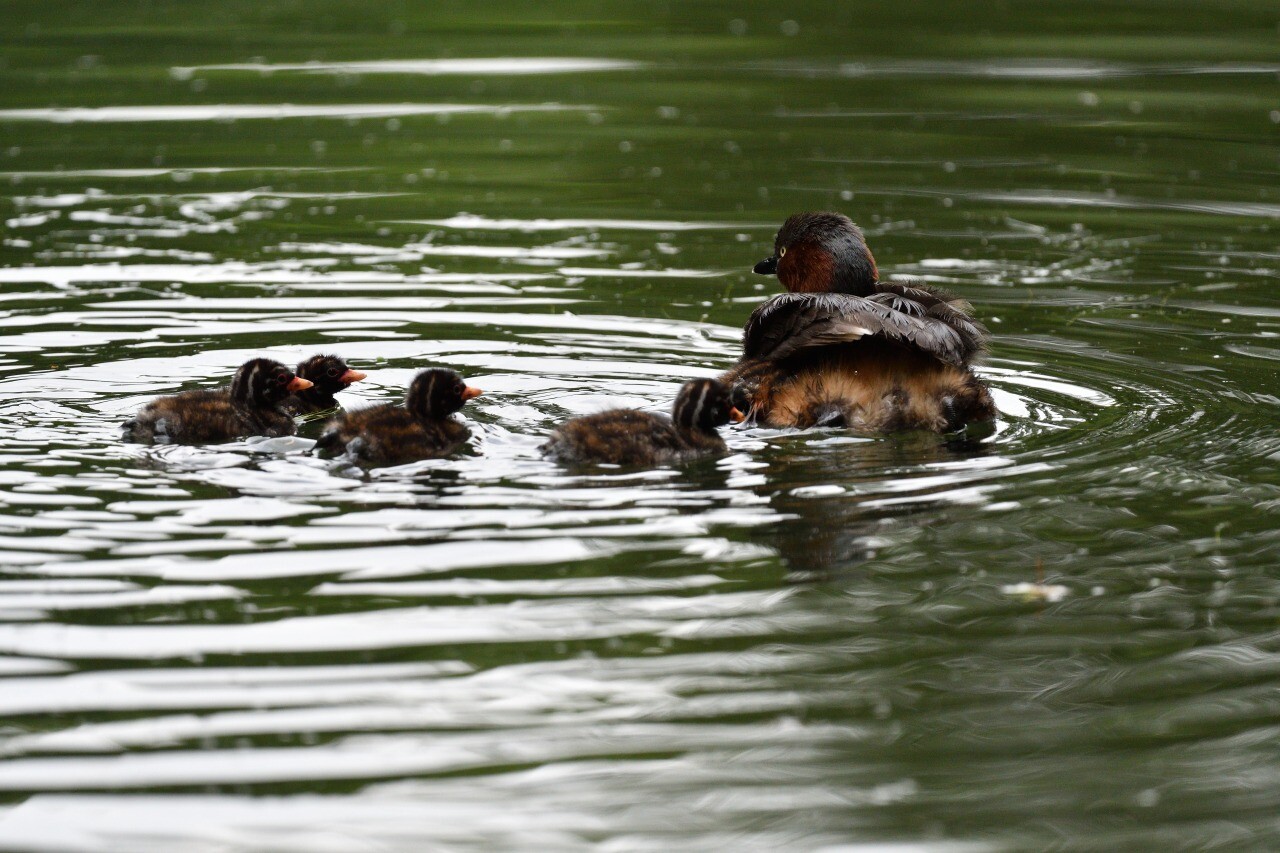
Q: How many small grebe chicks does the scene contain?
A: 4